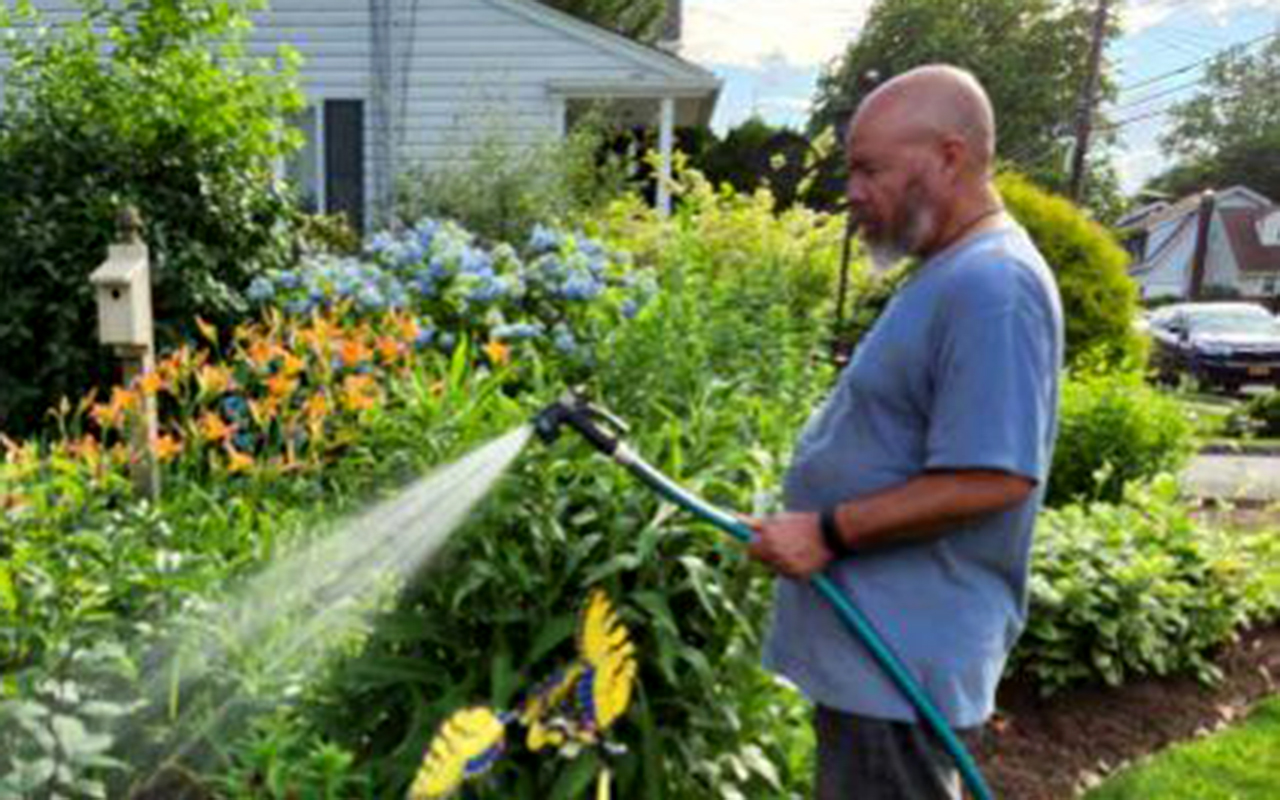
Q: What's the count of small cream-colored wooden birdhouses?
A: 1